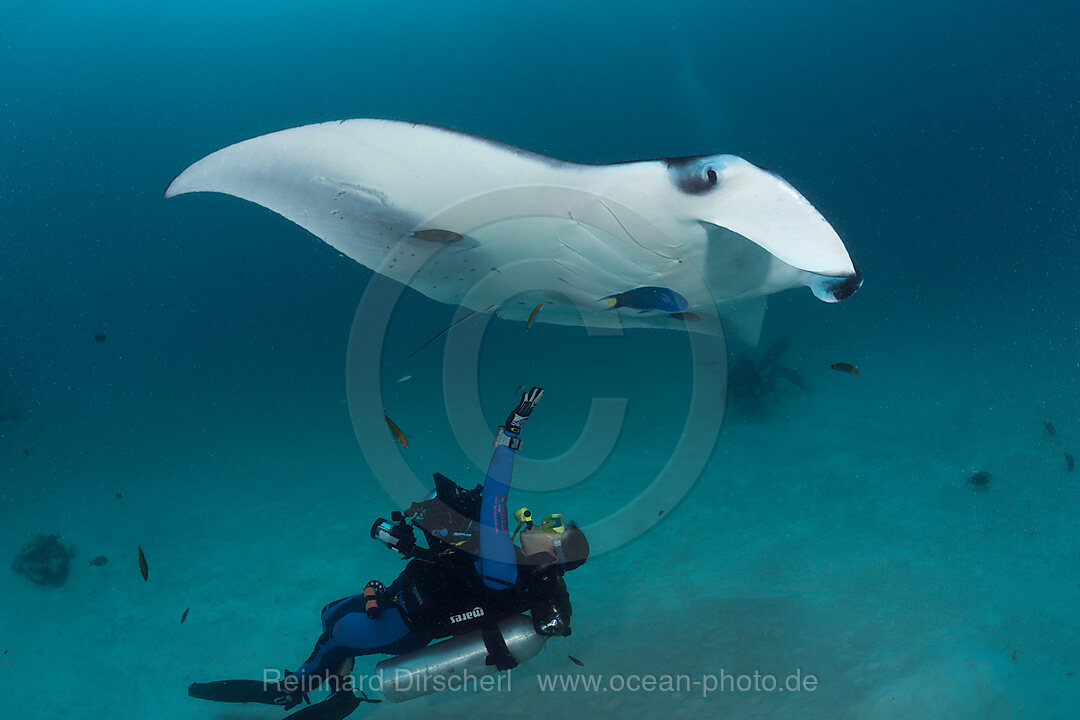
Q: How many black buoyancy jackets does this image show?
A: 1